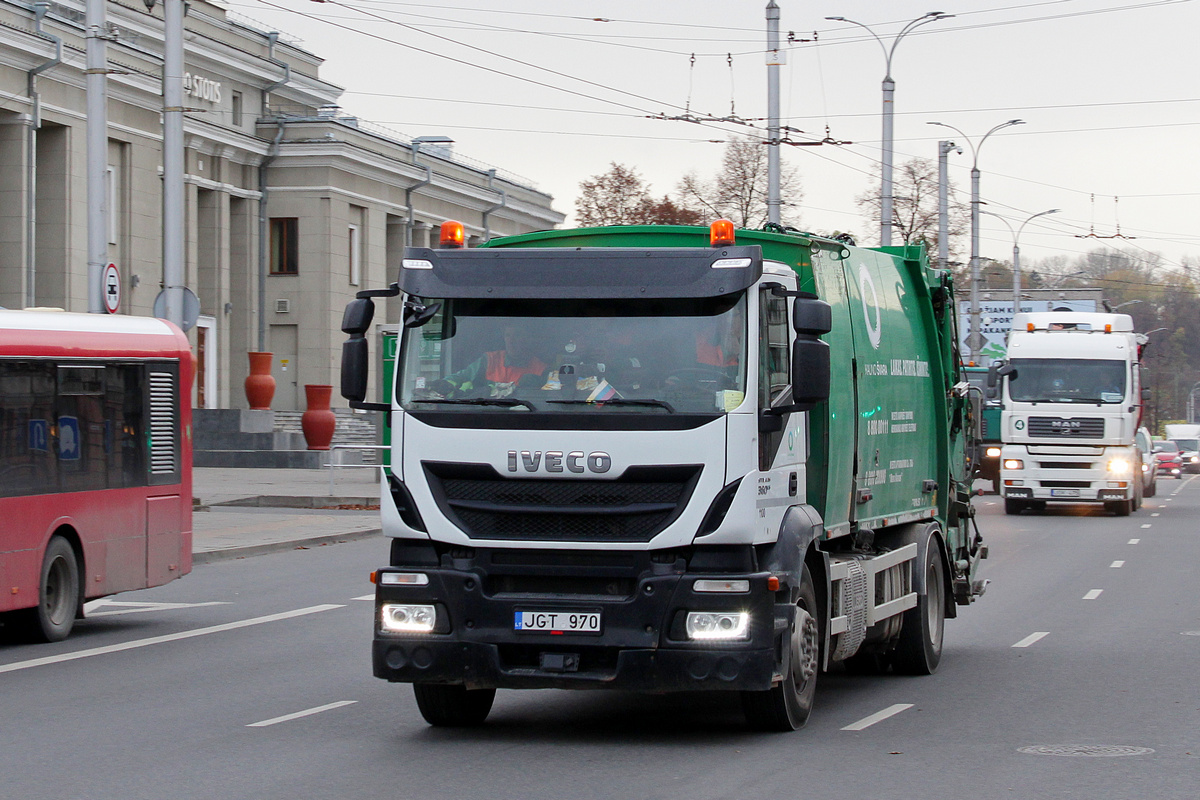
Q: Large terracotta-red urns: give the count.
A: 2